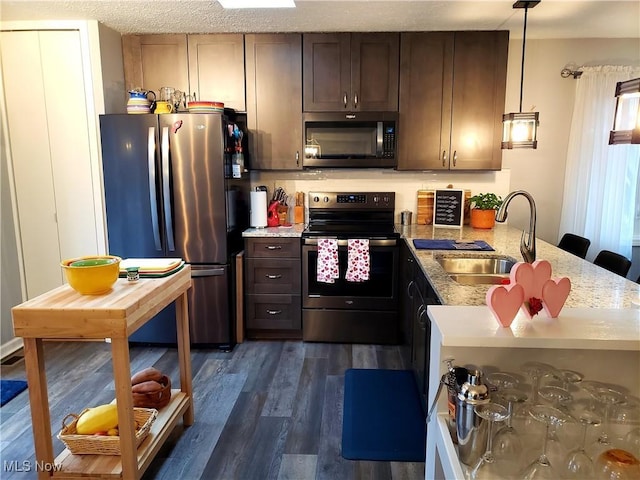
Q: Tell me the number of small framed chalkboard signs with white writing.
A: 1